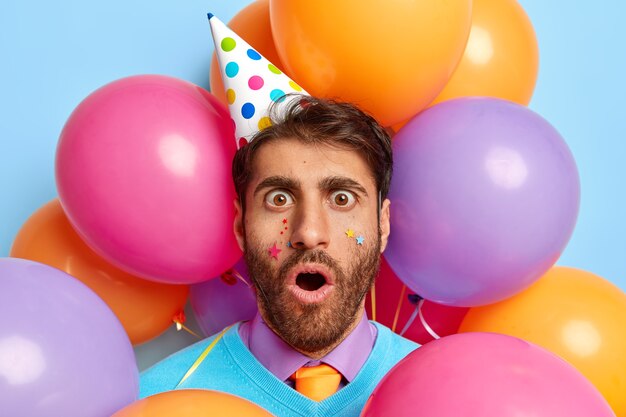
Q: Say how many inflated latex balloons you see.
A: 12